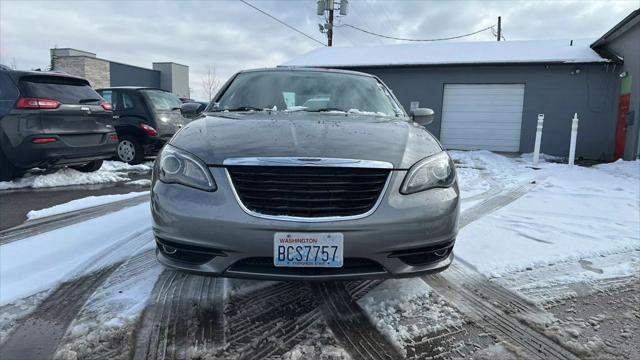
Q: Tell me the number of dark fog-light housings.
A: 2